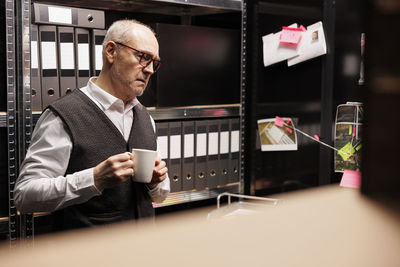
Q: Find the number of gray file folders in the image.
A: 13